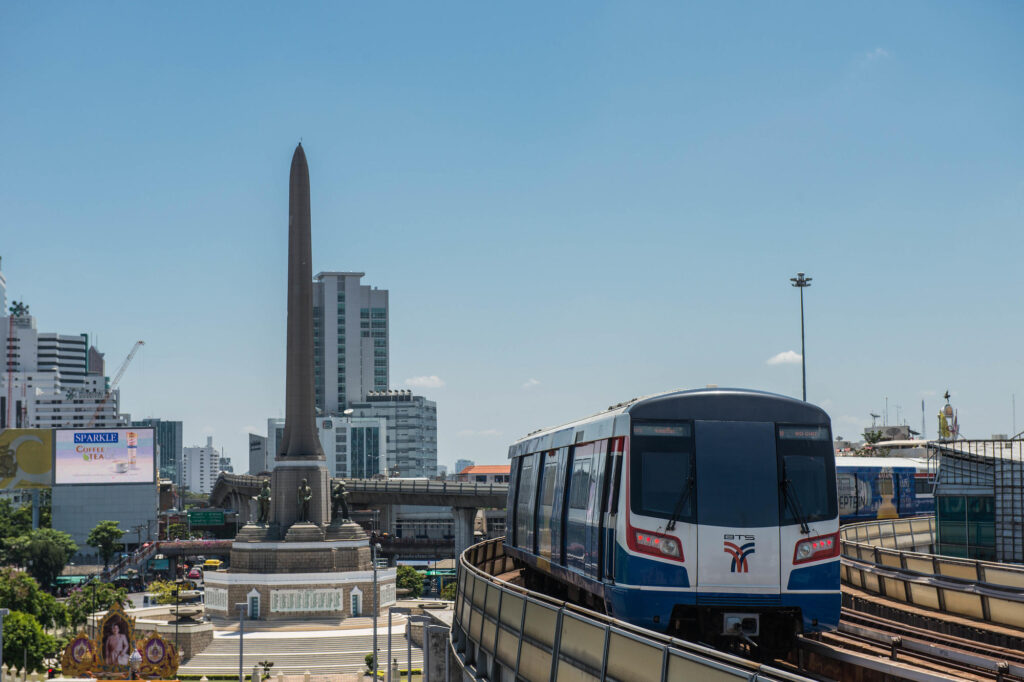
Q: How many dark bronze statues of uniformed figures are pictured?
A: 3